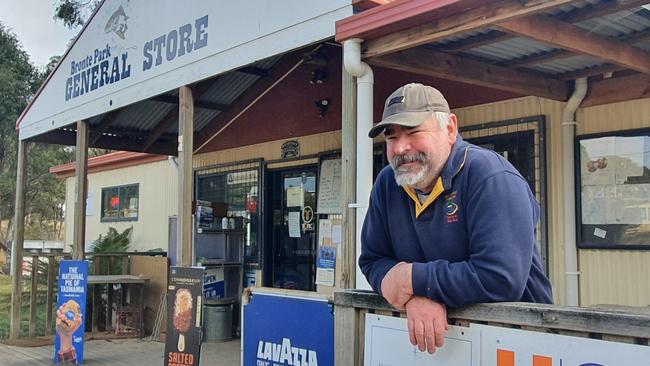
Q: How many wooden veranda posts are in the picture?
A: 4